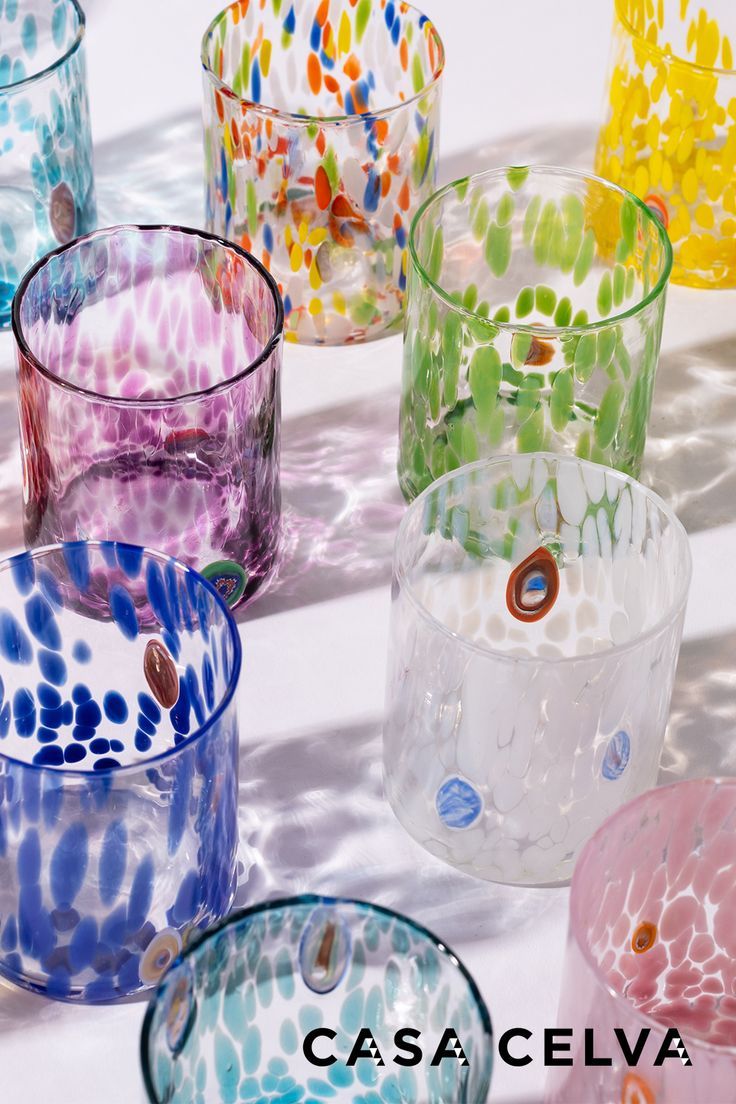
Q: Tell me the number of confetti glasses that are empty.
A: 9